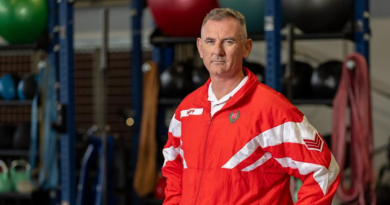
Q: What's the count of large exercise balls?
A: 4